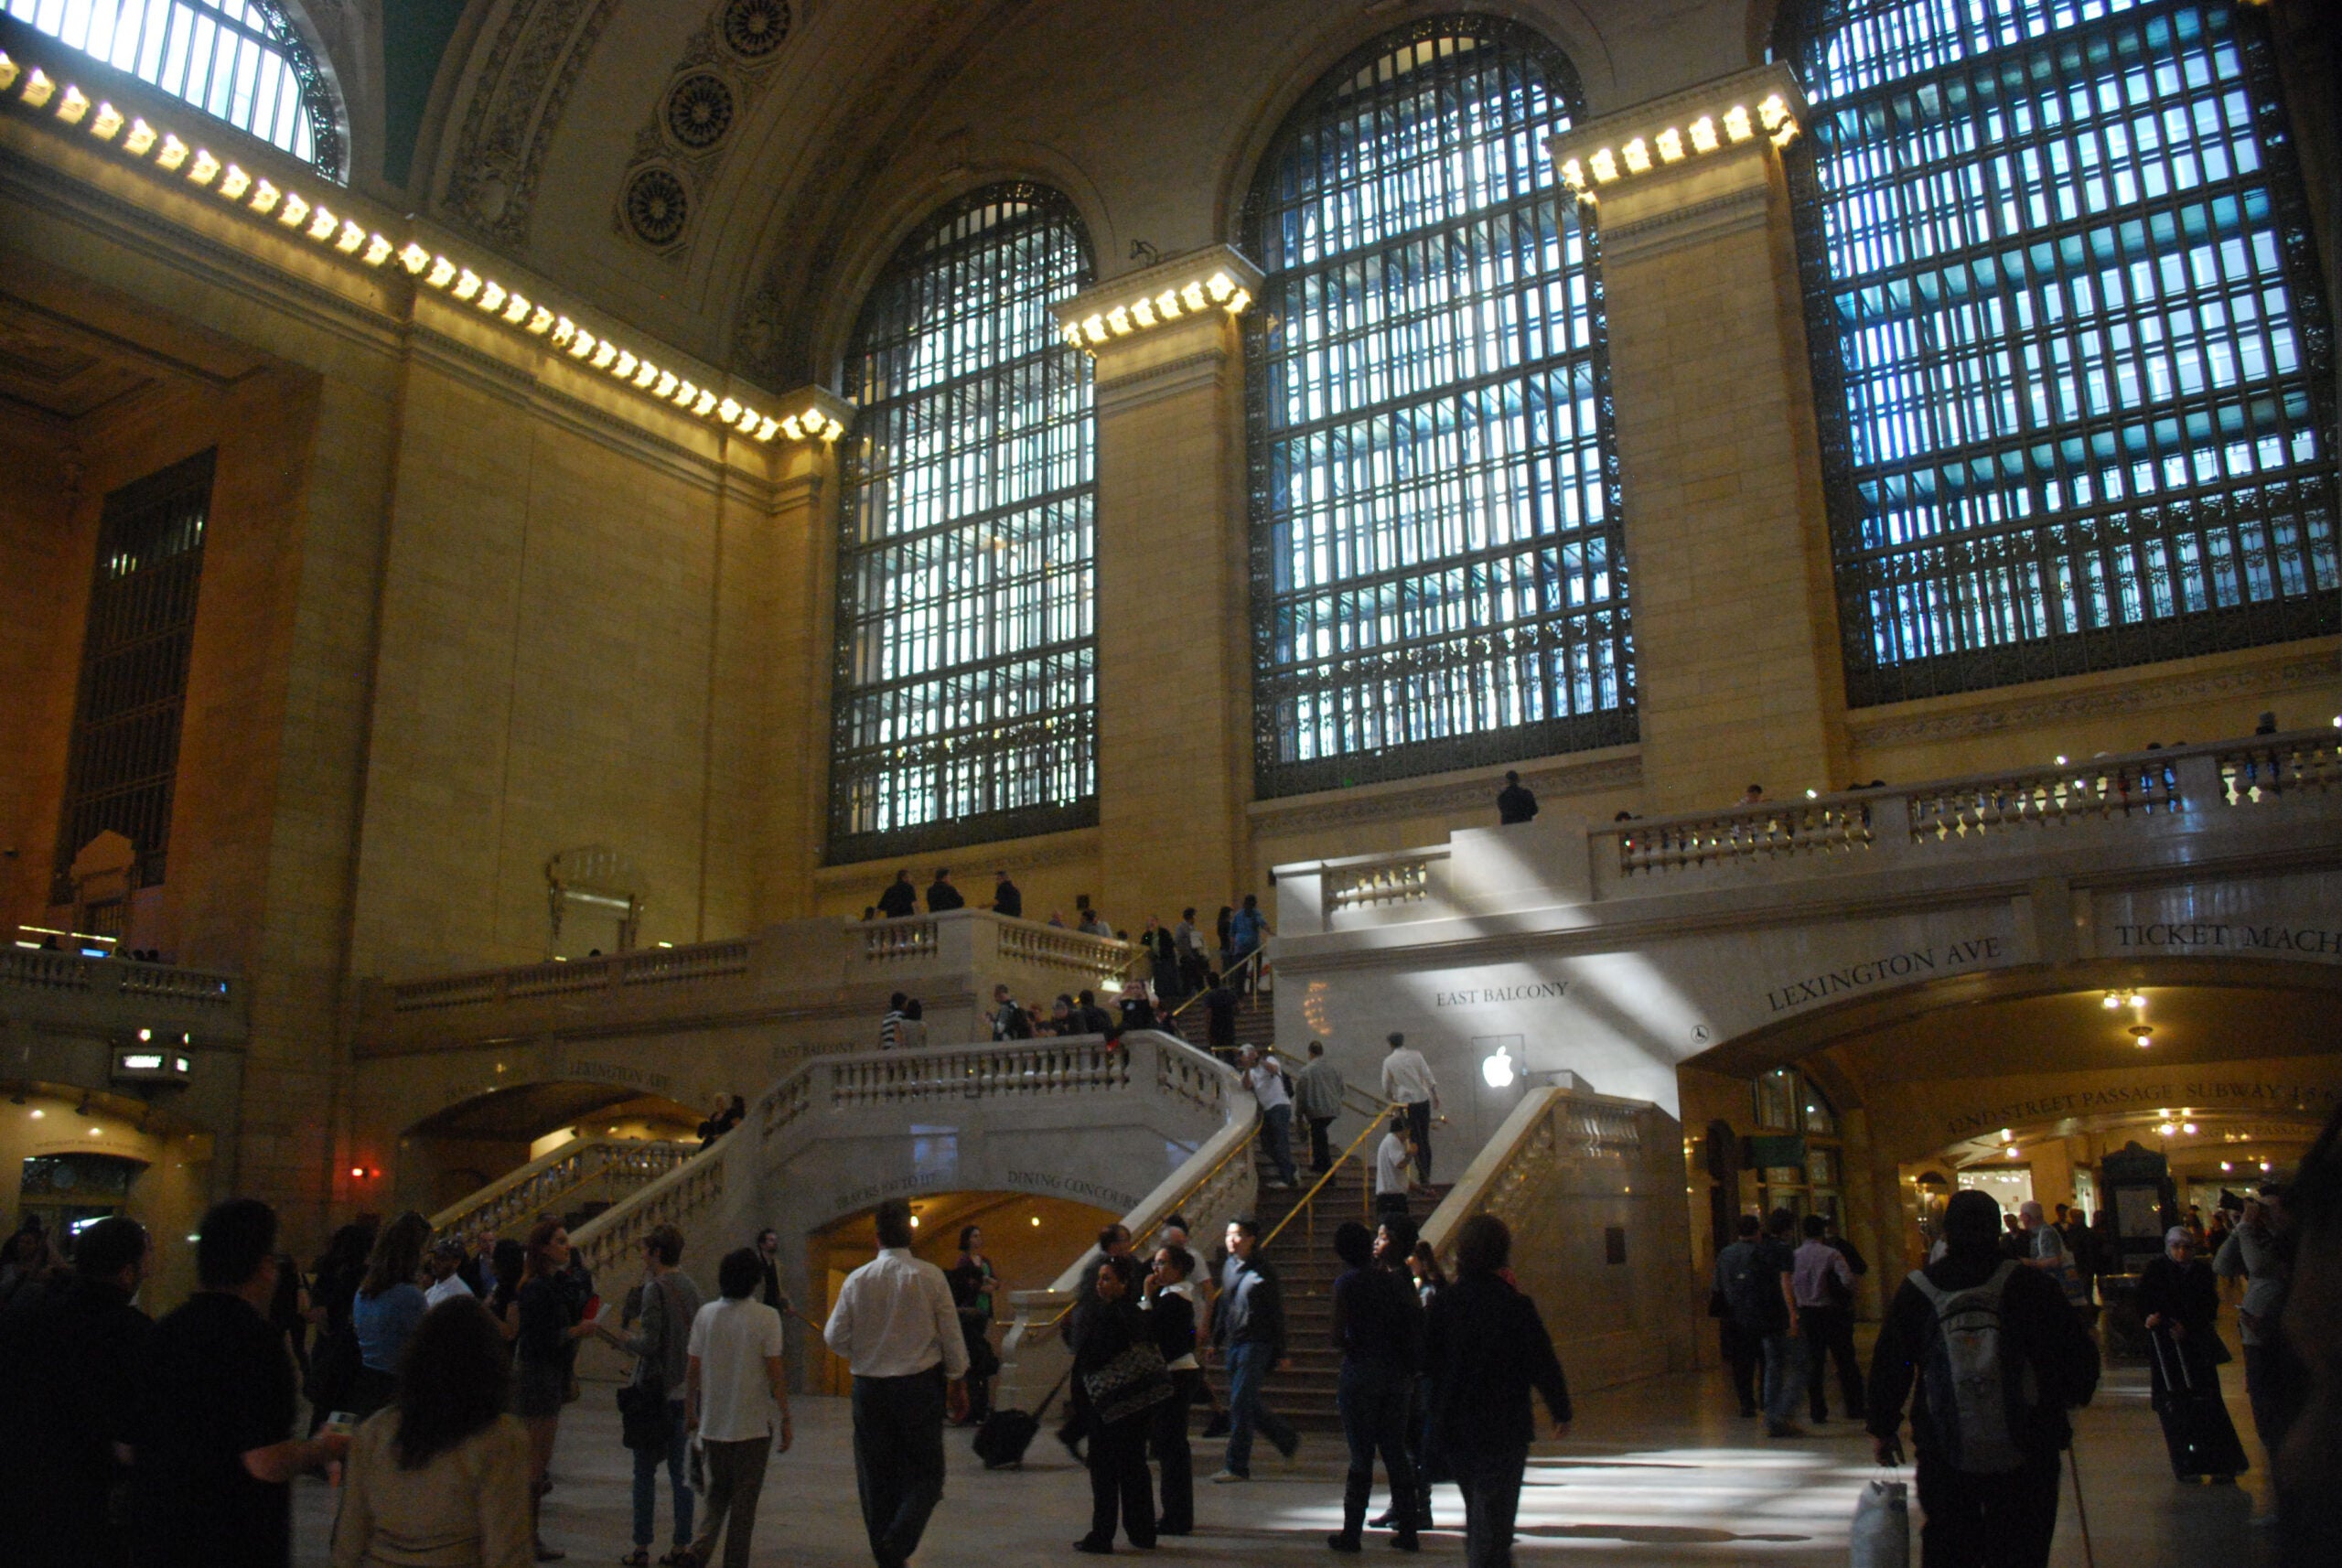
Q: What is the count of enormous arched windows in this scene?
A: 3